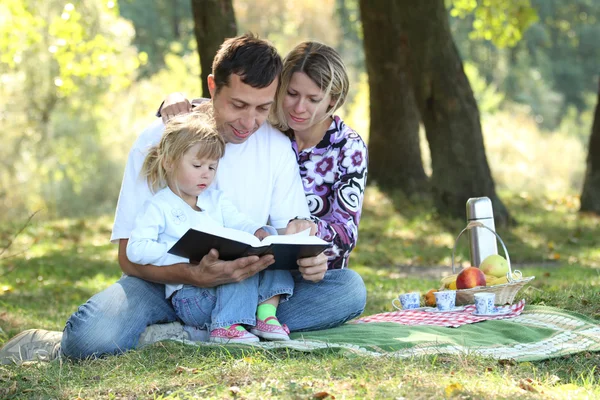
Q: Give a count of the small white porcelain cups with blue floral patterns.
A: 3